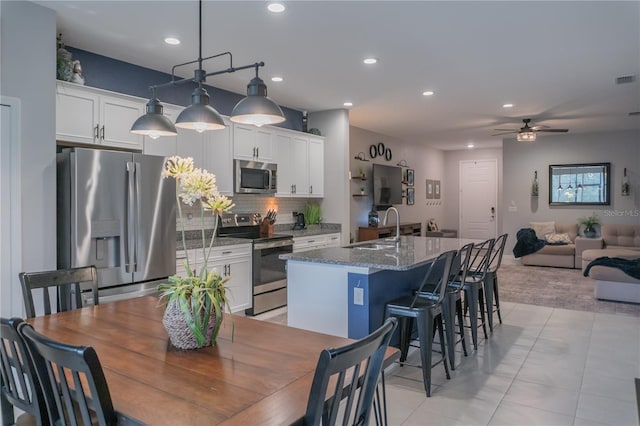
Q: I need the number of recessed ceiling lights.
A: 8